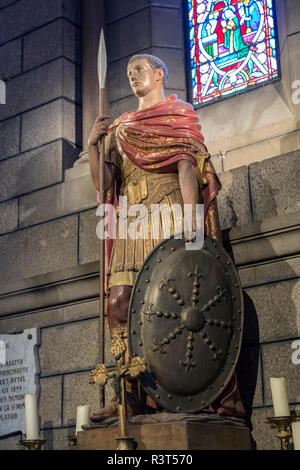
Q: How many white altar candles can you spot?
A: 4